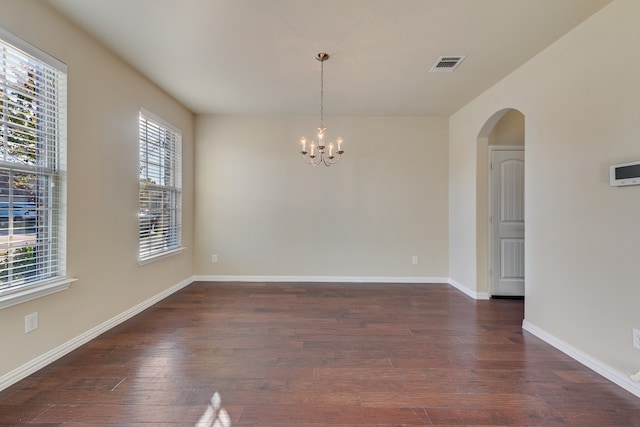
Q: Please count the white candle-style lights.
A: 5